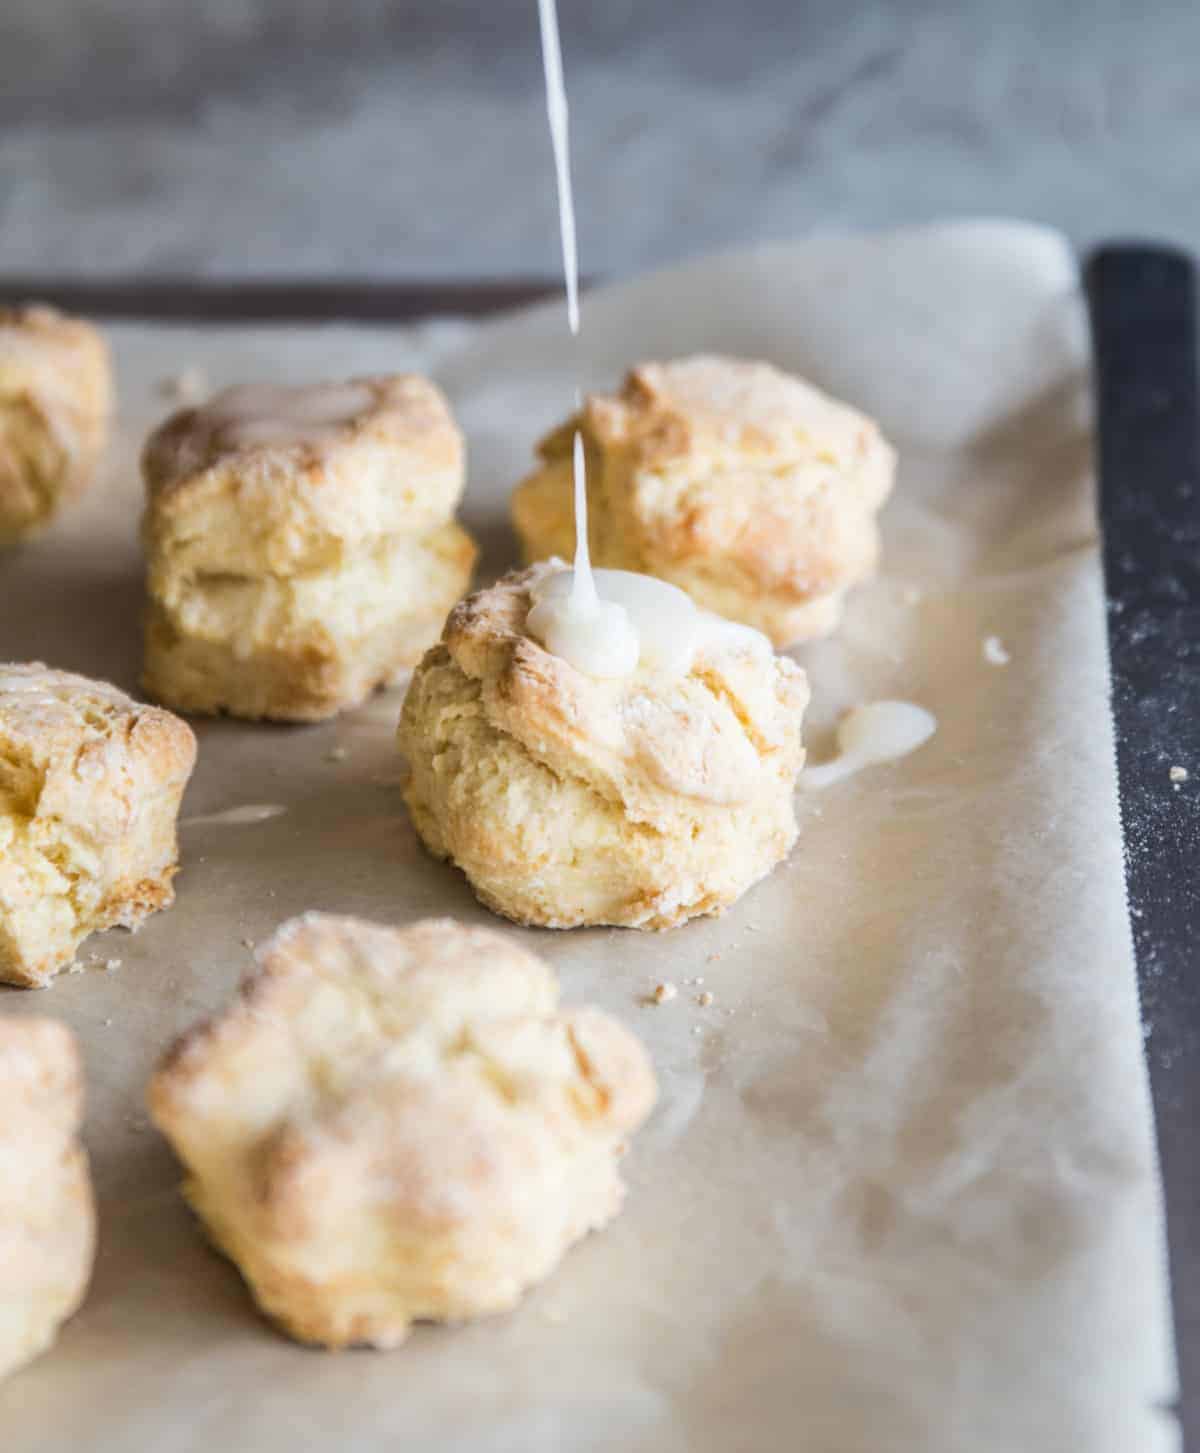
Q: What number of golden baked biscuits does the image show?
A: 7